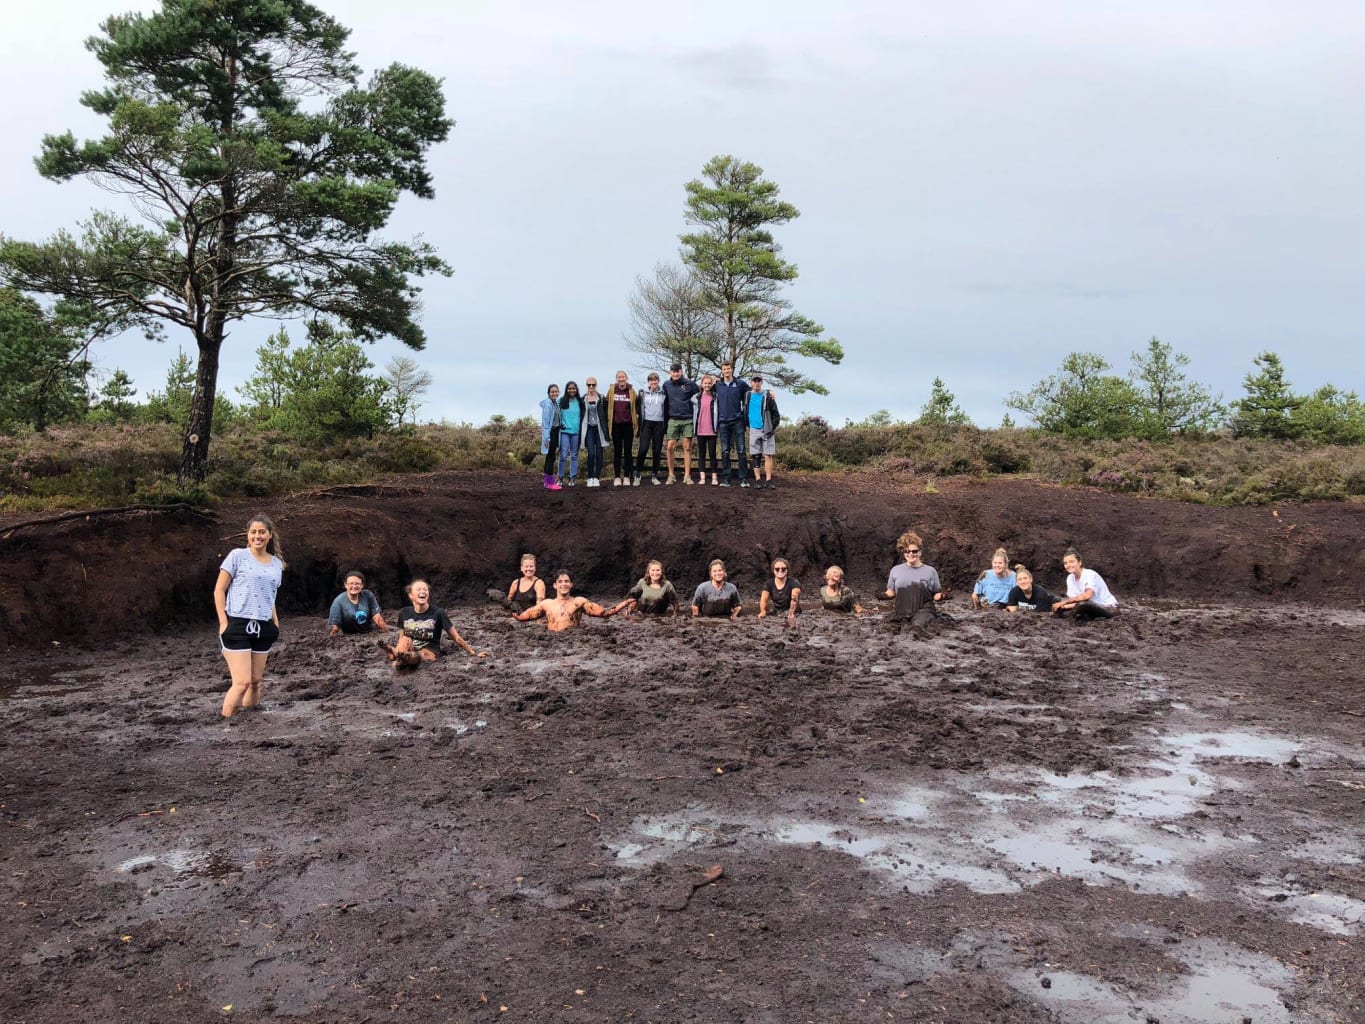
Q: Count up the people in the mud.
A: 13